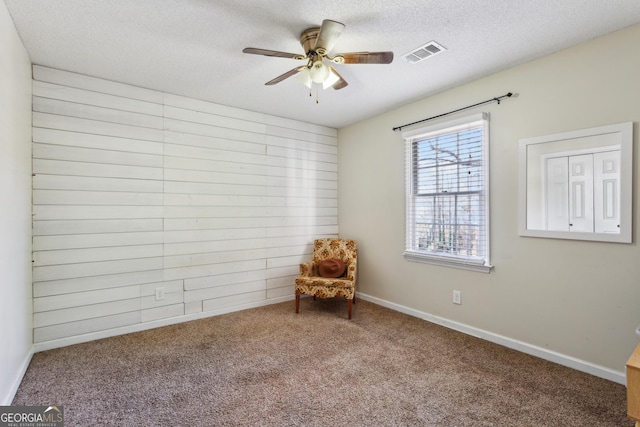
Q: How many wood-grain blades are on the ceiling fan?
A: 5